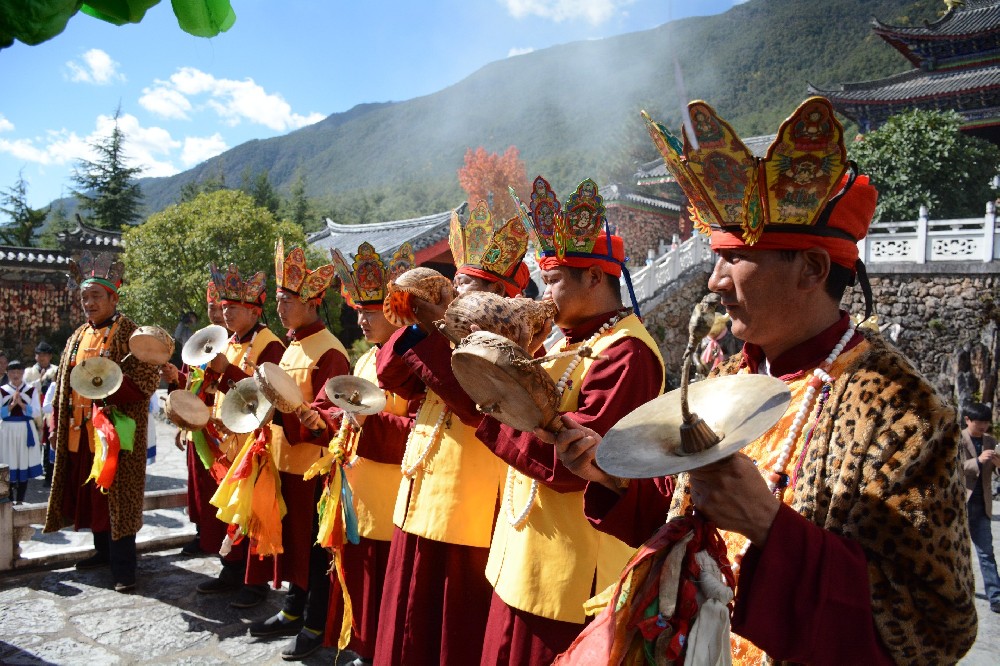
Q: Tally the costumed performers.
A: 8